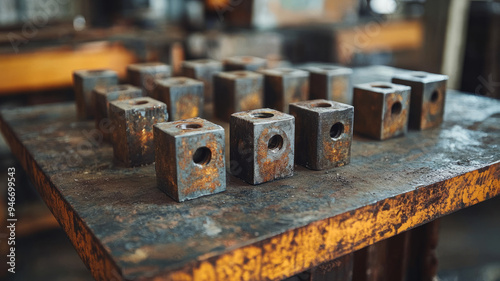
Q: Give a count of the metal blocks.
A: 15